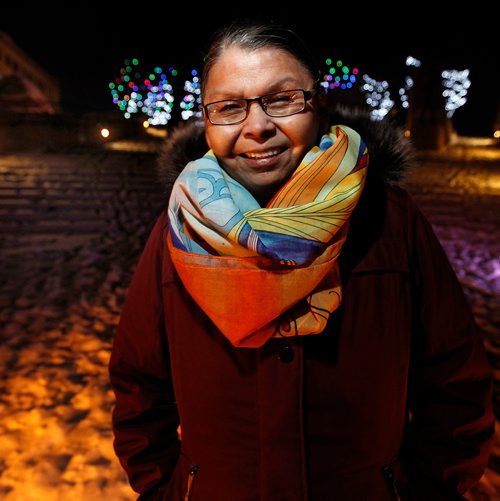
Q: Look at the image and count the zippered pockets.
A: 2